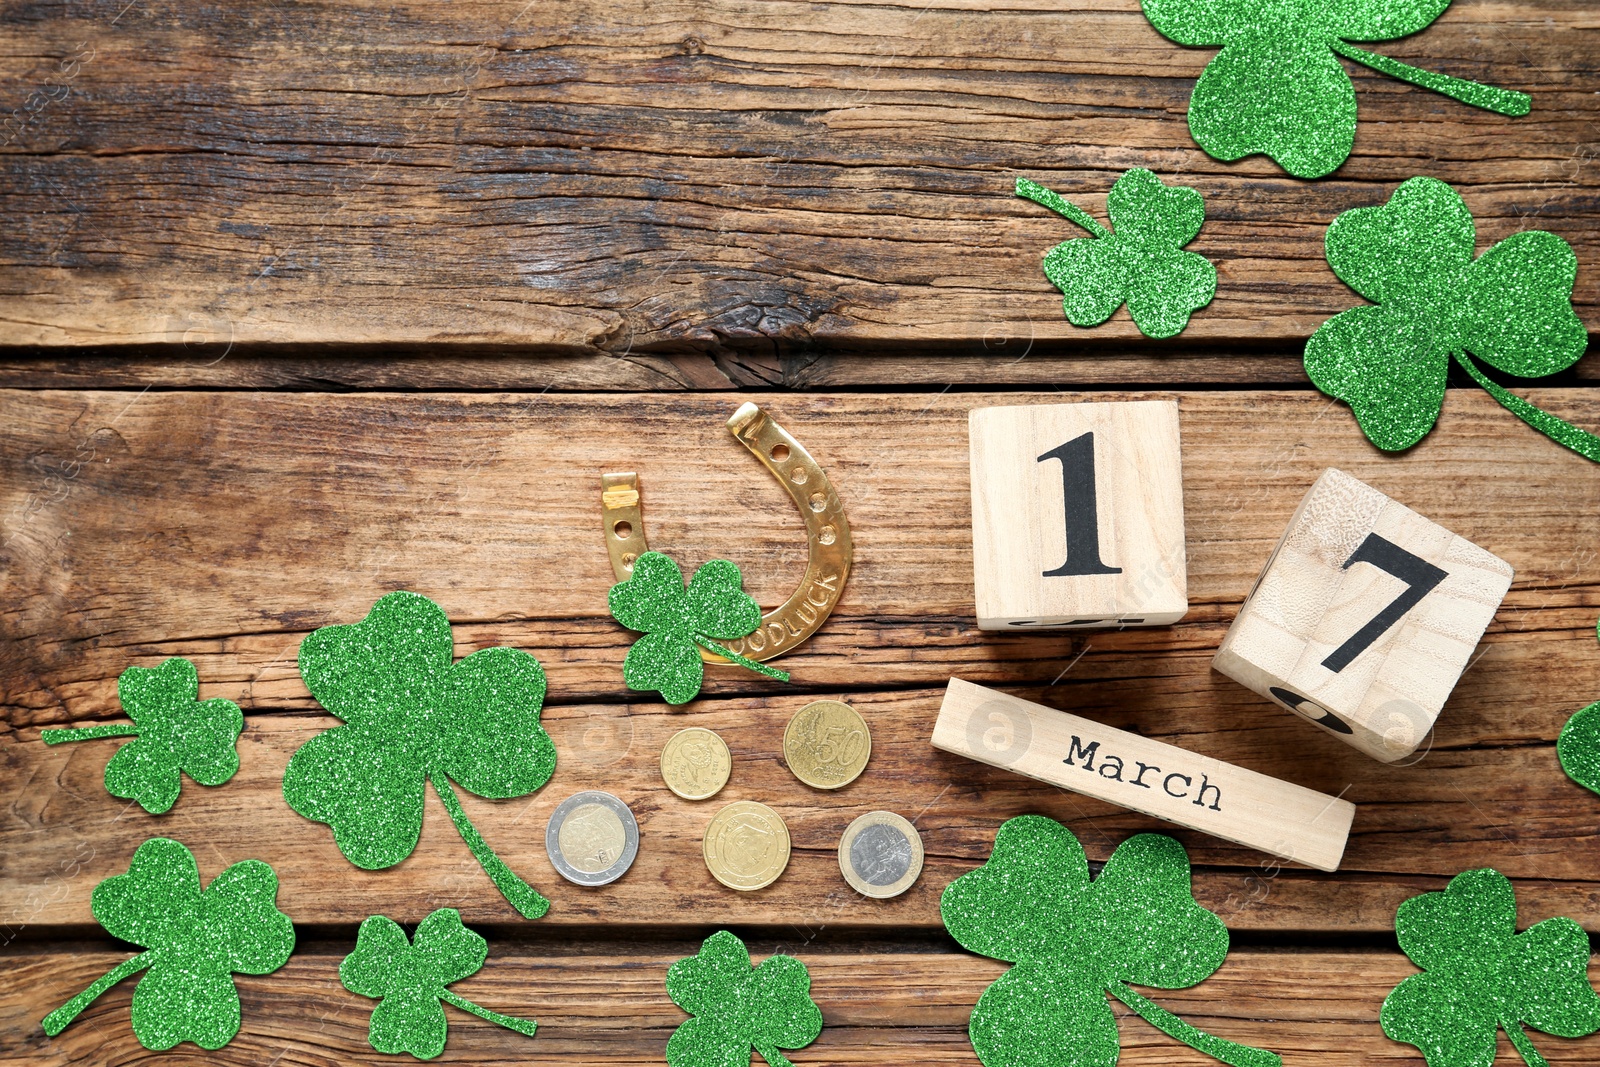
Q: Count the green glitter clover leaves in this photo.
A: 12